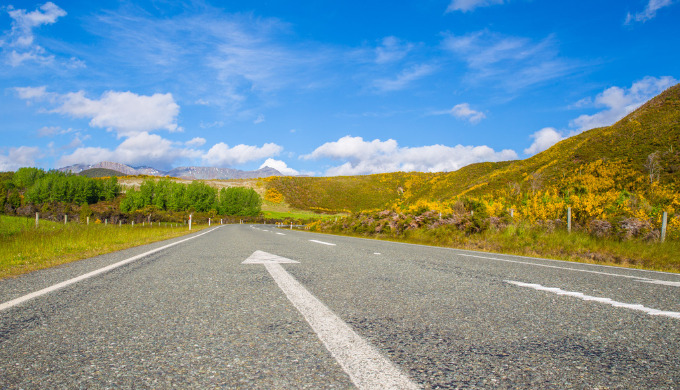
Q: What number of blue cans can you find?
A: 0